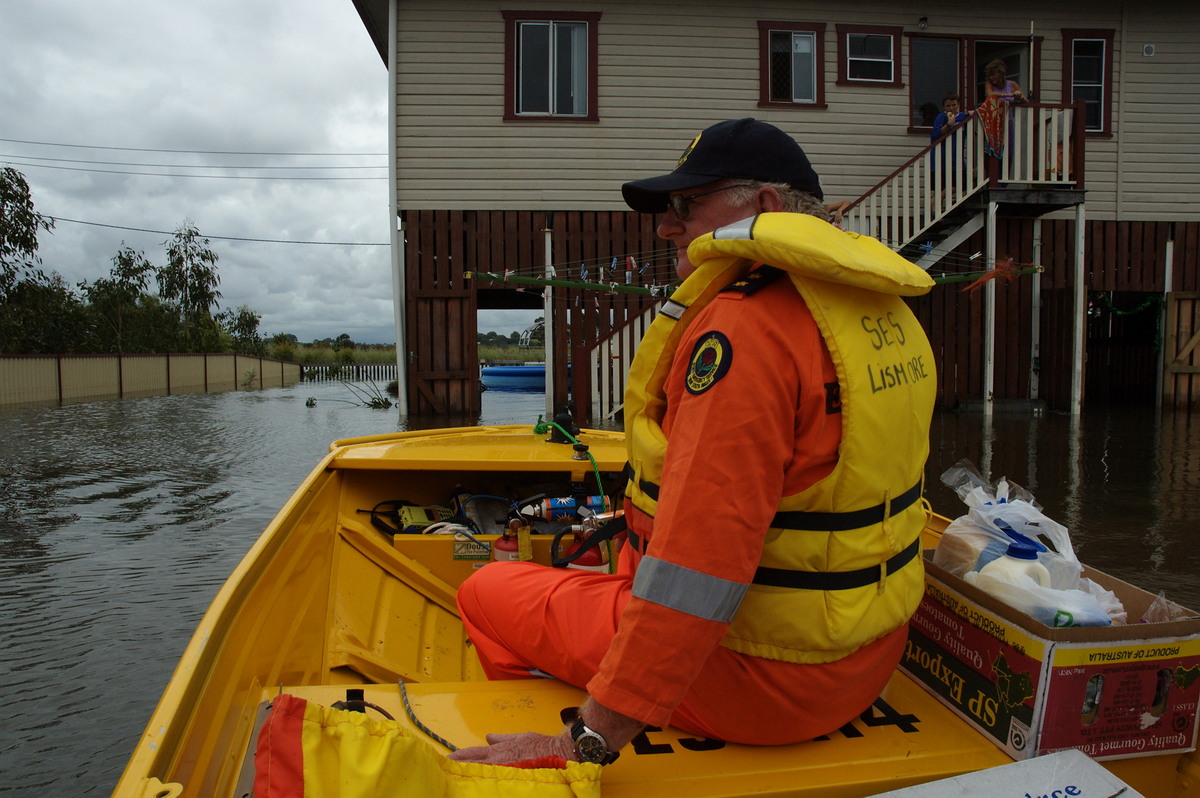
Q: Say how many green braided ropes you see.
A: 1